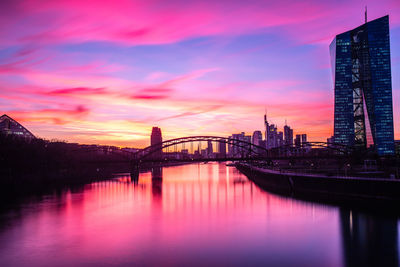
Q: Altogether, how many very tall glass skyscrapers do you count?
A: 1